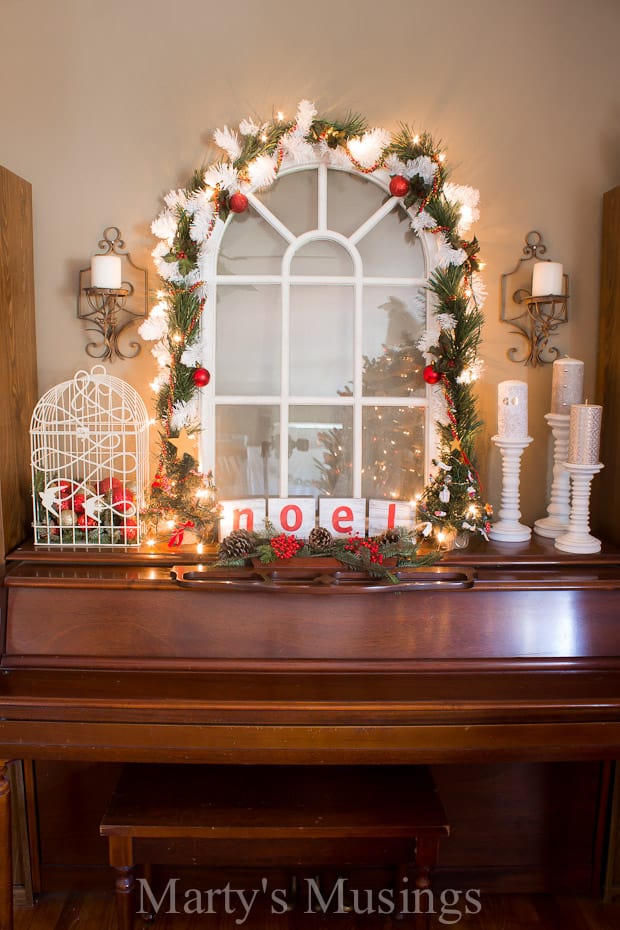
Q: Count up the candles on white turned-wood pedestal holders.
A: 3